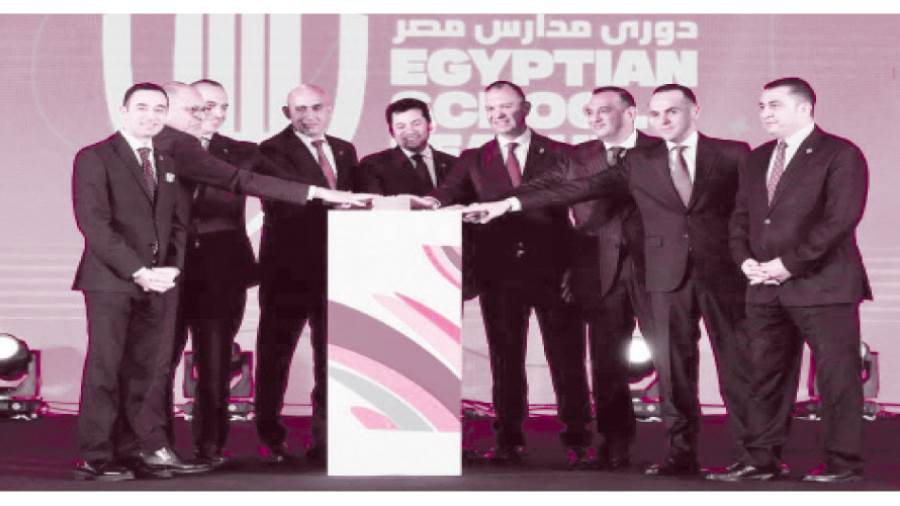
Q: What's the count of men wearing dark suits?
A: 9